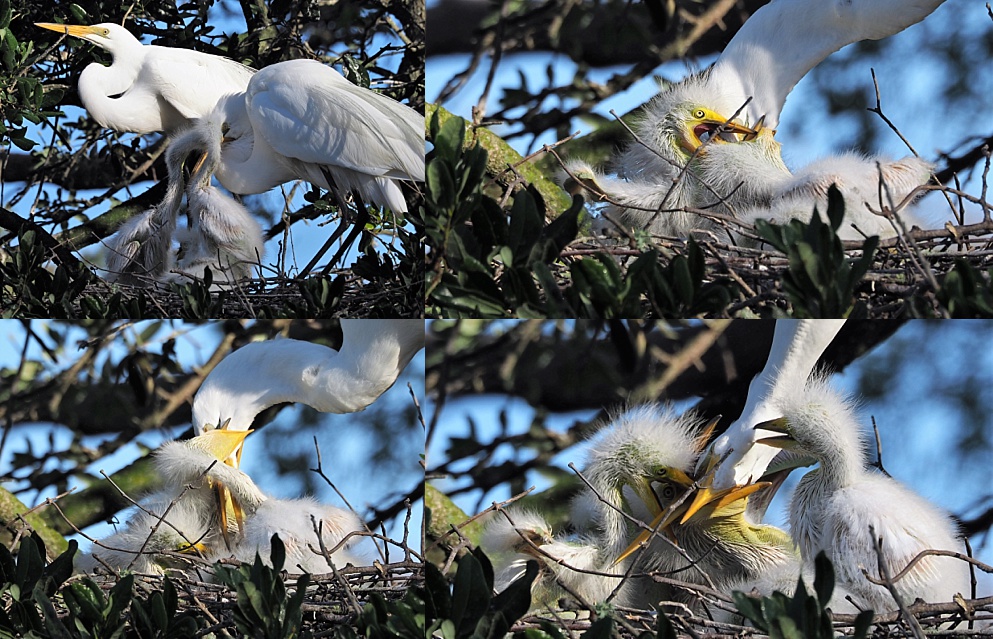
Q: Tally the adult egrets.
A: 5